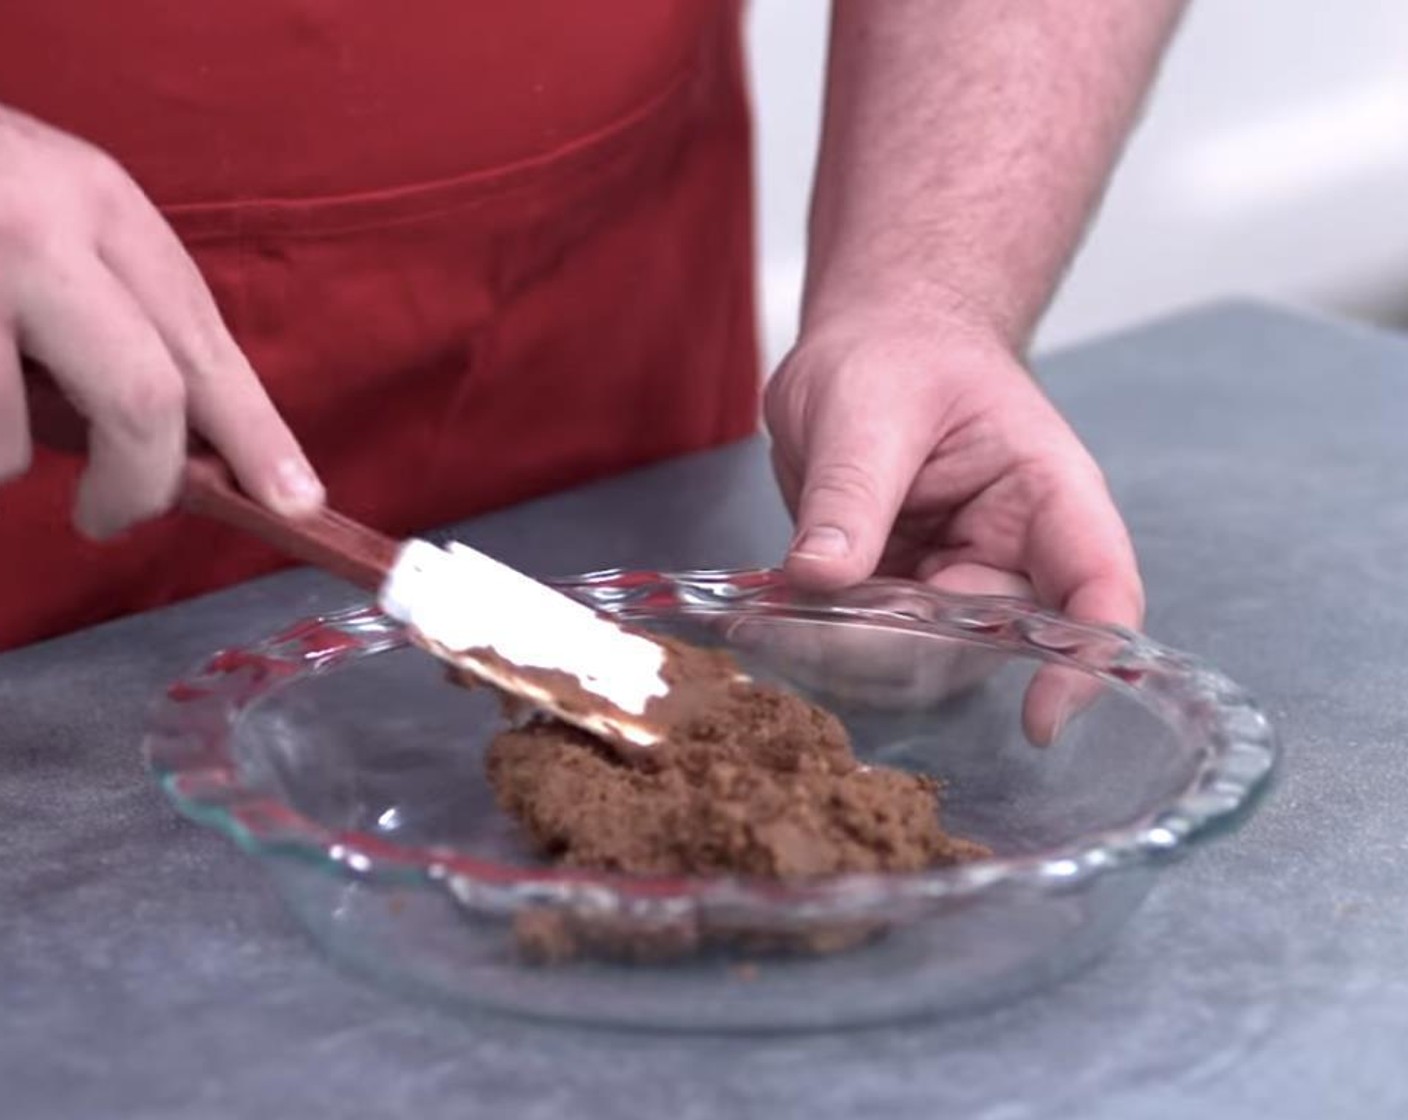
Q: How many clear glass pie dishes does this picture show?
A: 1